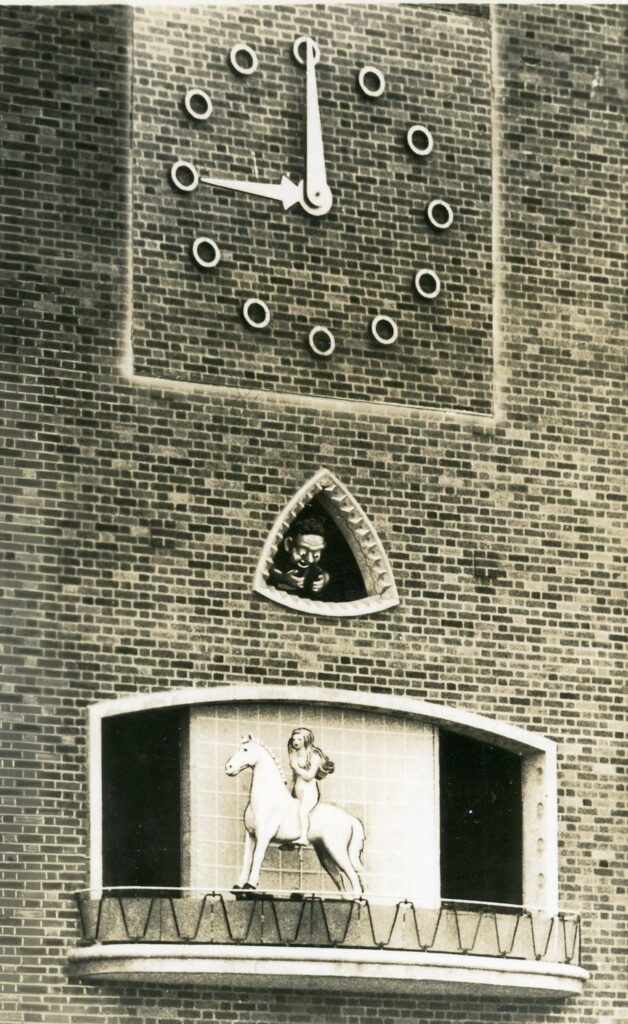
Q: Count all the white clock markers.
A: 12